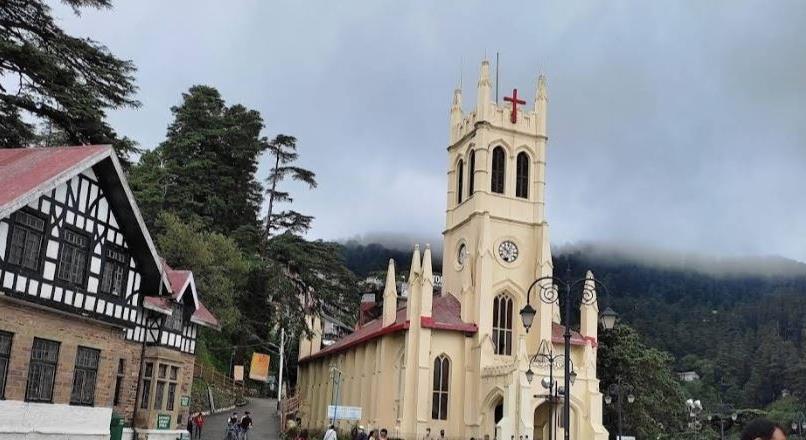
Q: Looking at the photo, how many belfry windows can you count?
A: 4